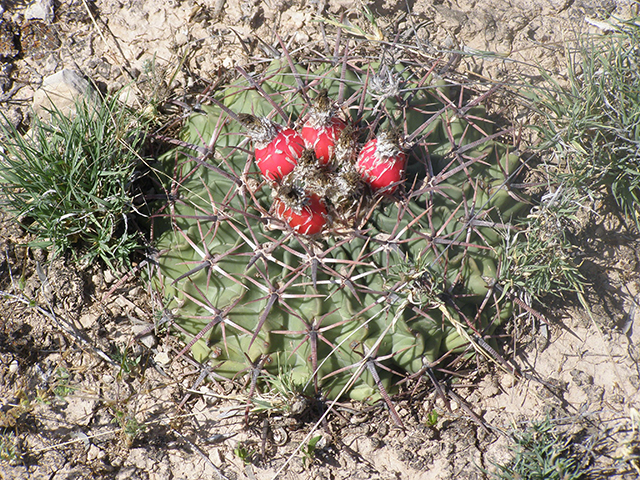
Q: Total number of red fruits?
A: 4